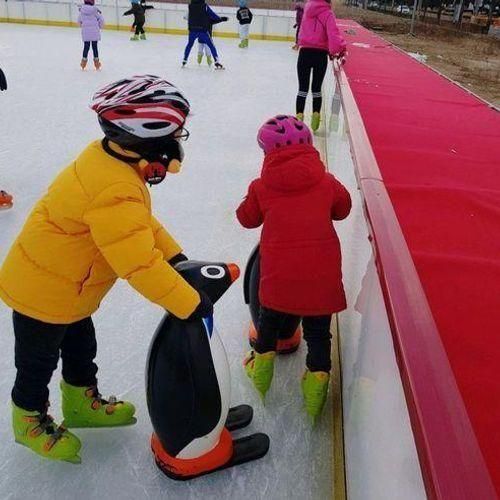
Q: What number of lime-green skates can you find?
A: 12